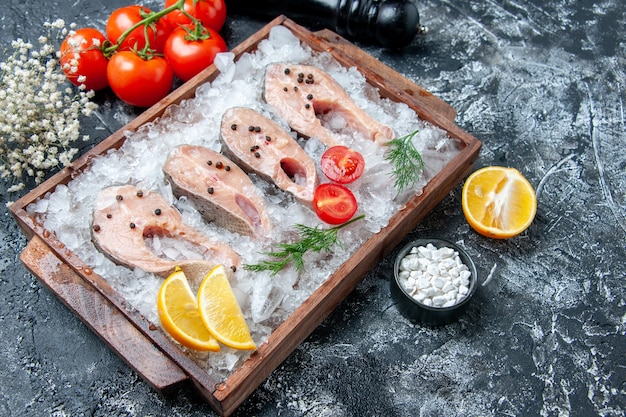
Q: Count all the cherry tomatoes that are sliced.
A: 2